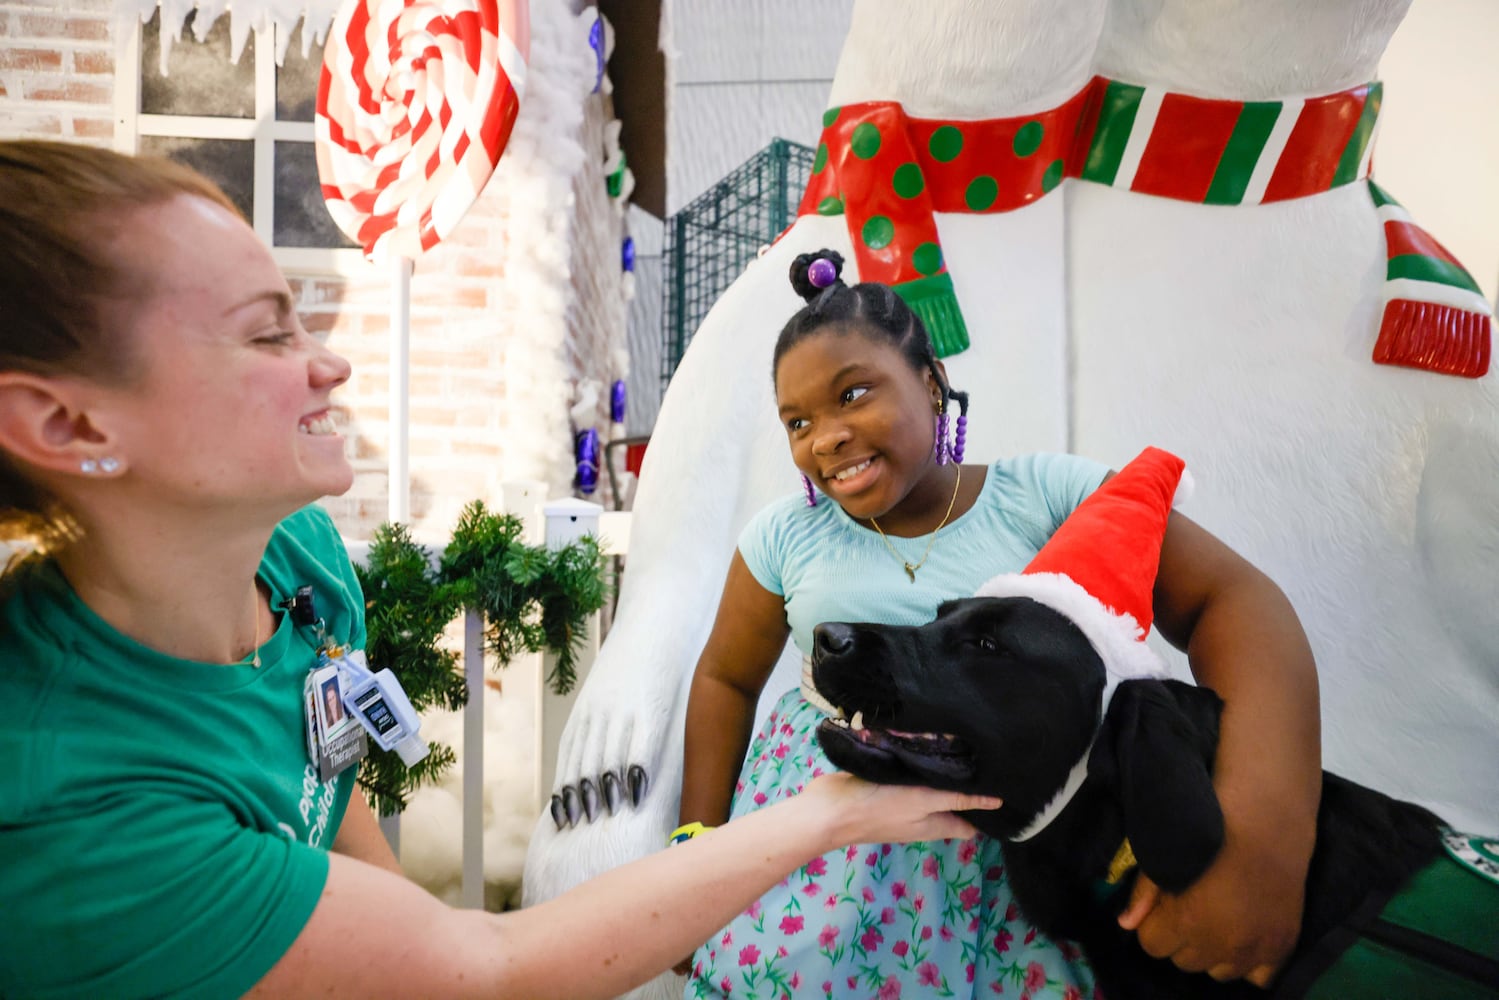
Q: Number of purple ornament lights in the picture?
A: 4